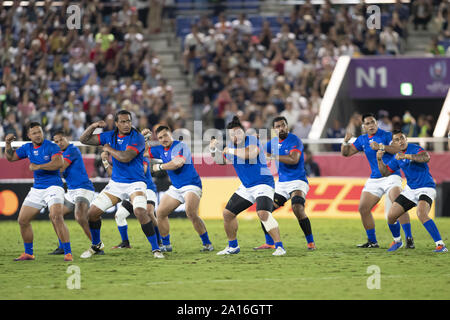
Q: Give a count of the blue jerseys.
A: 9